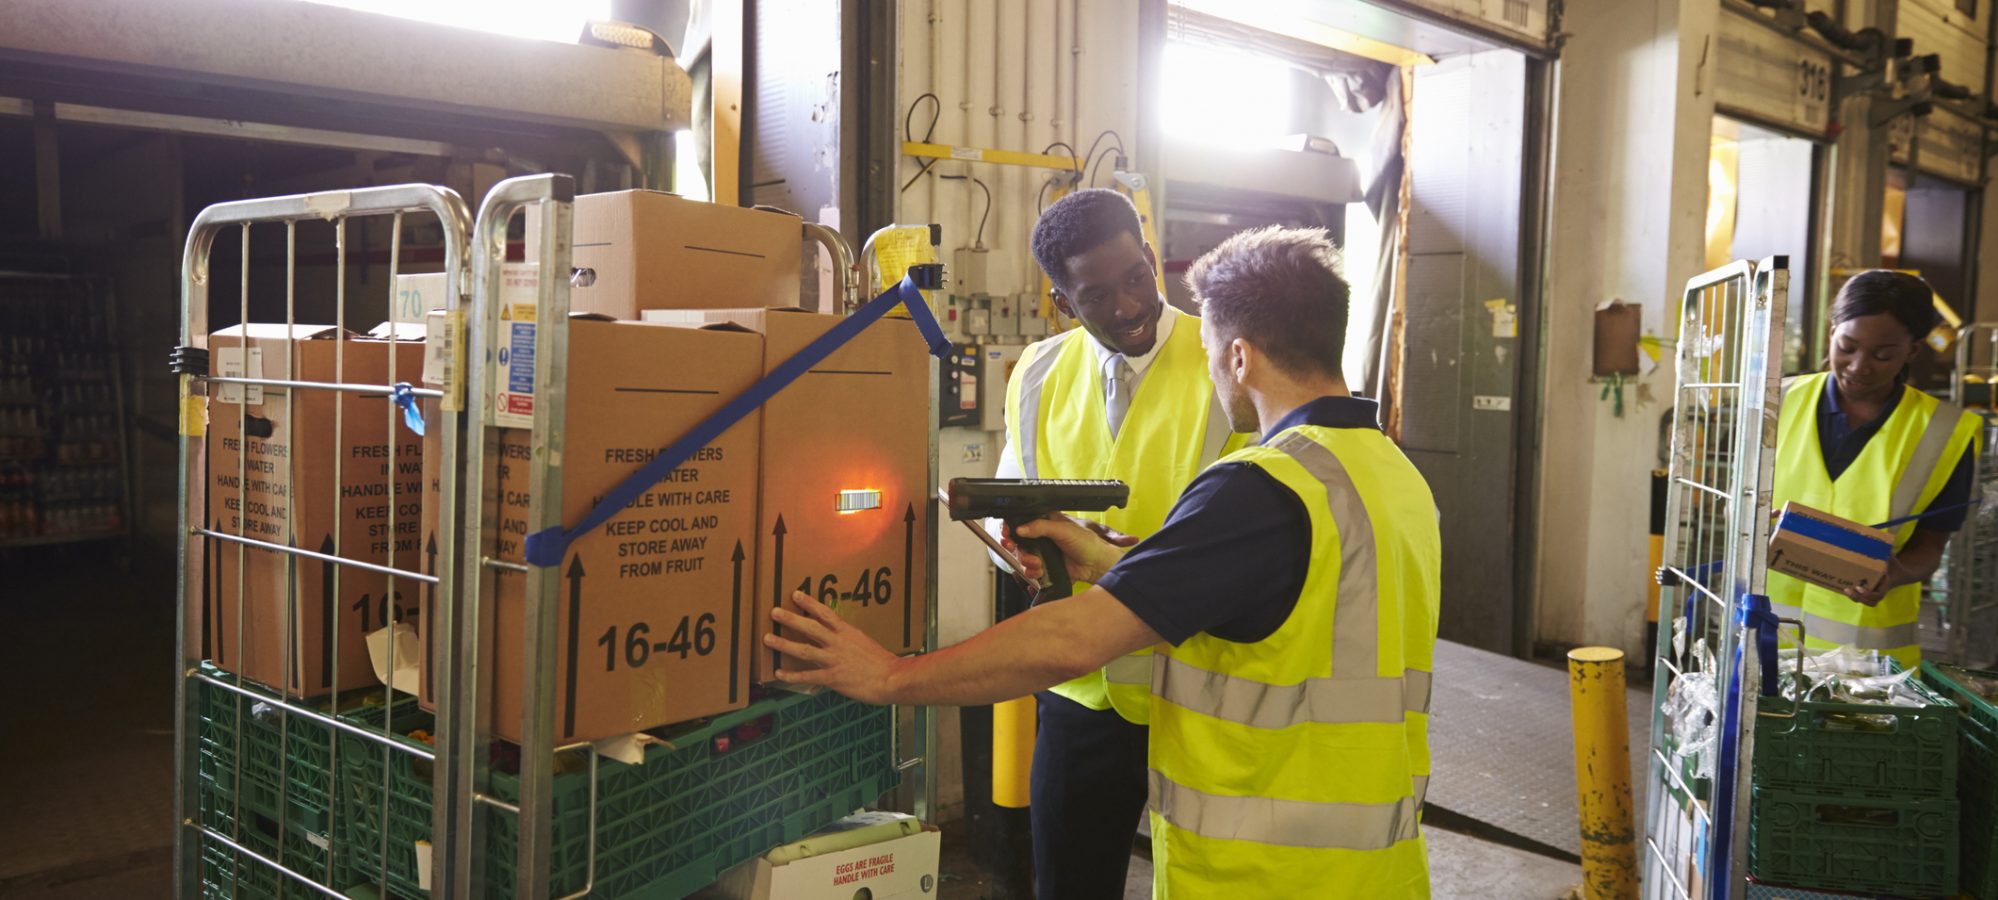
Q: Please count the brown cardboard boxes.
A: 5